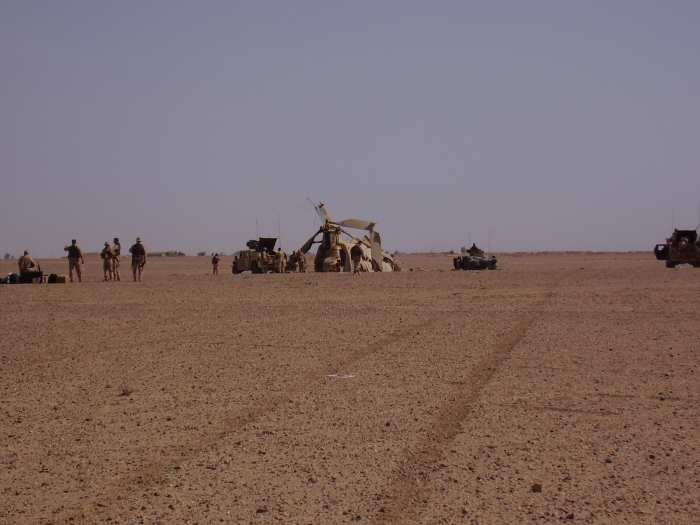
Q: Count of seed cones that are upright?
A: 0